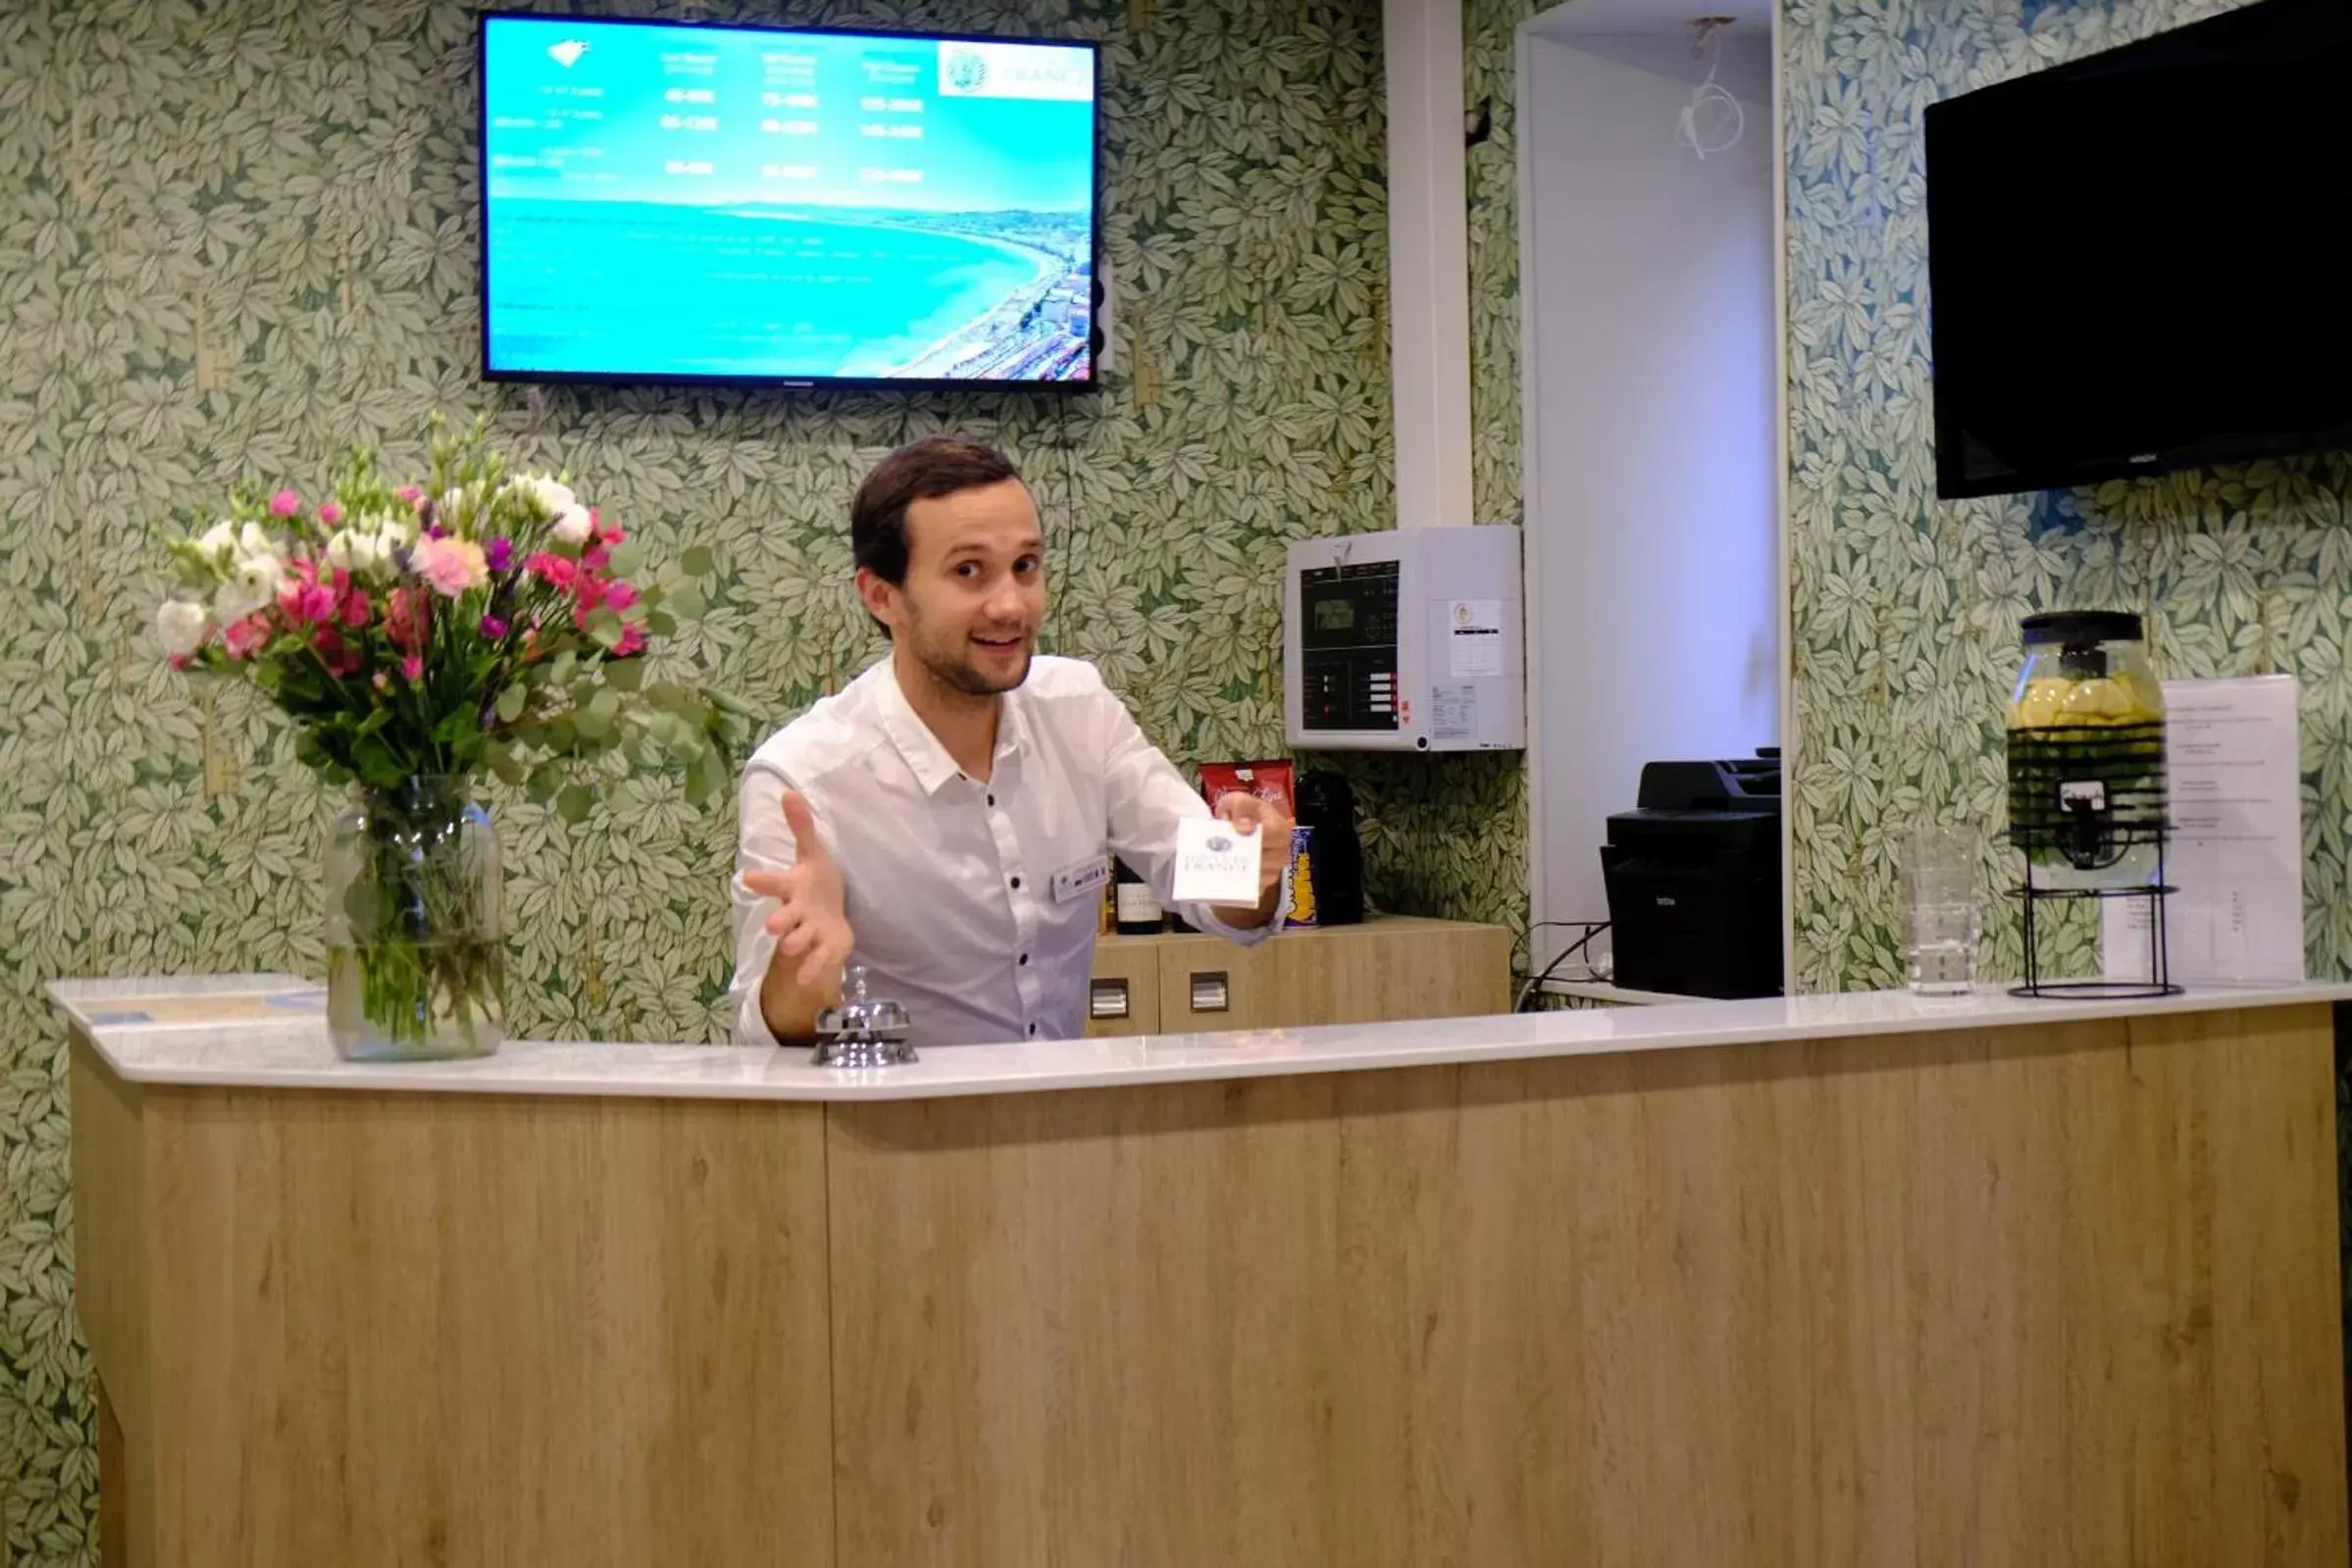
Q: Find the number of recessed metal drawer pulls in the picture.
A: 2